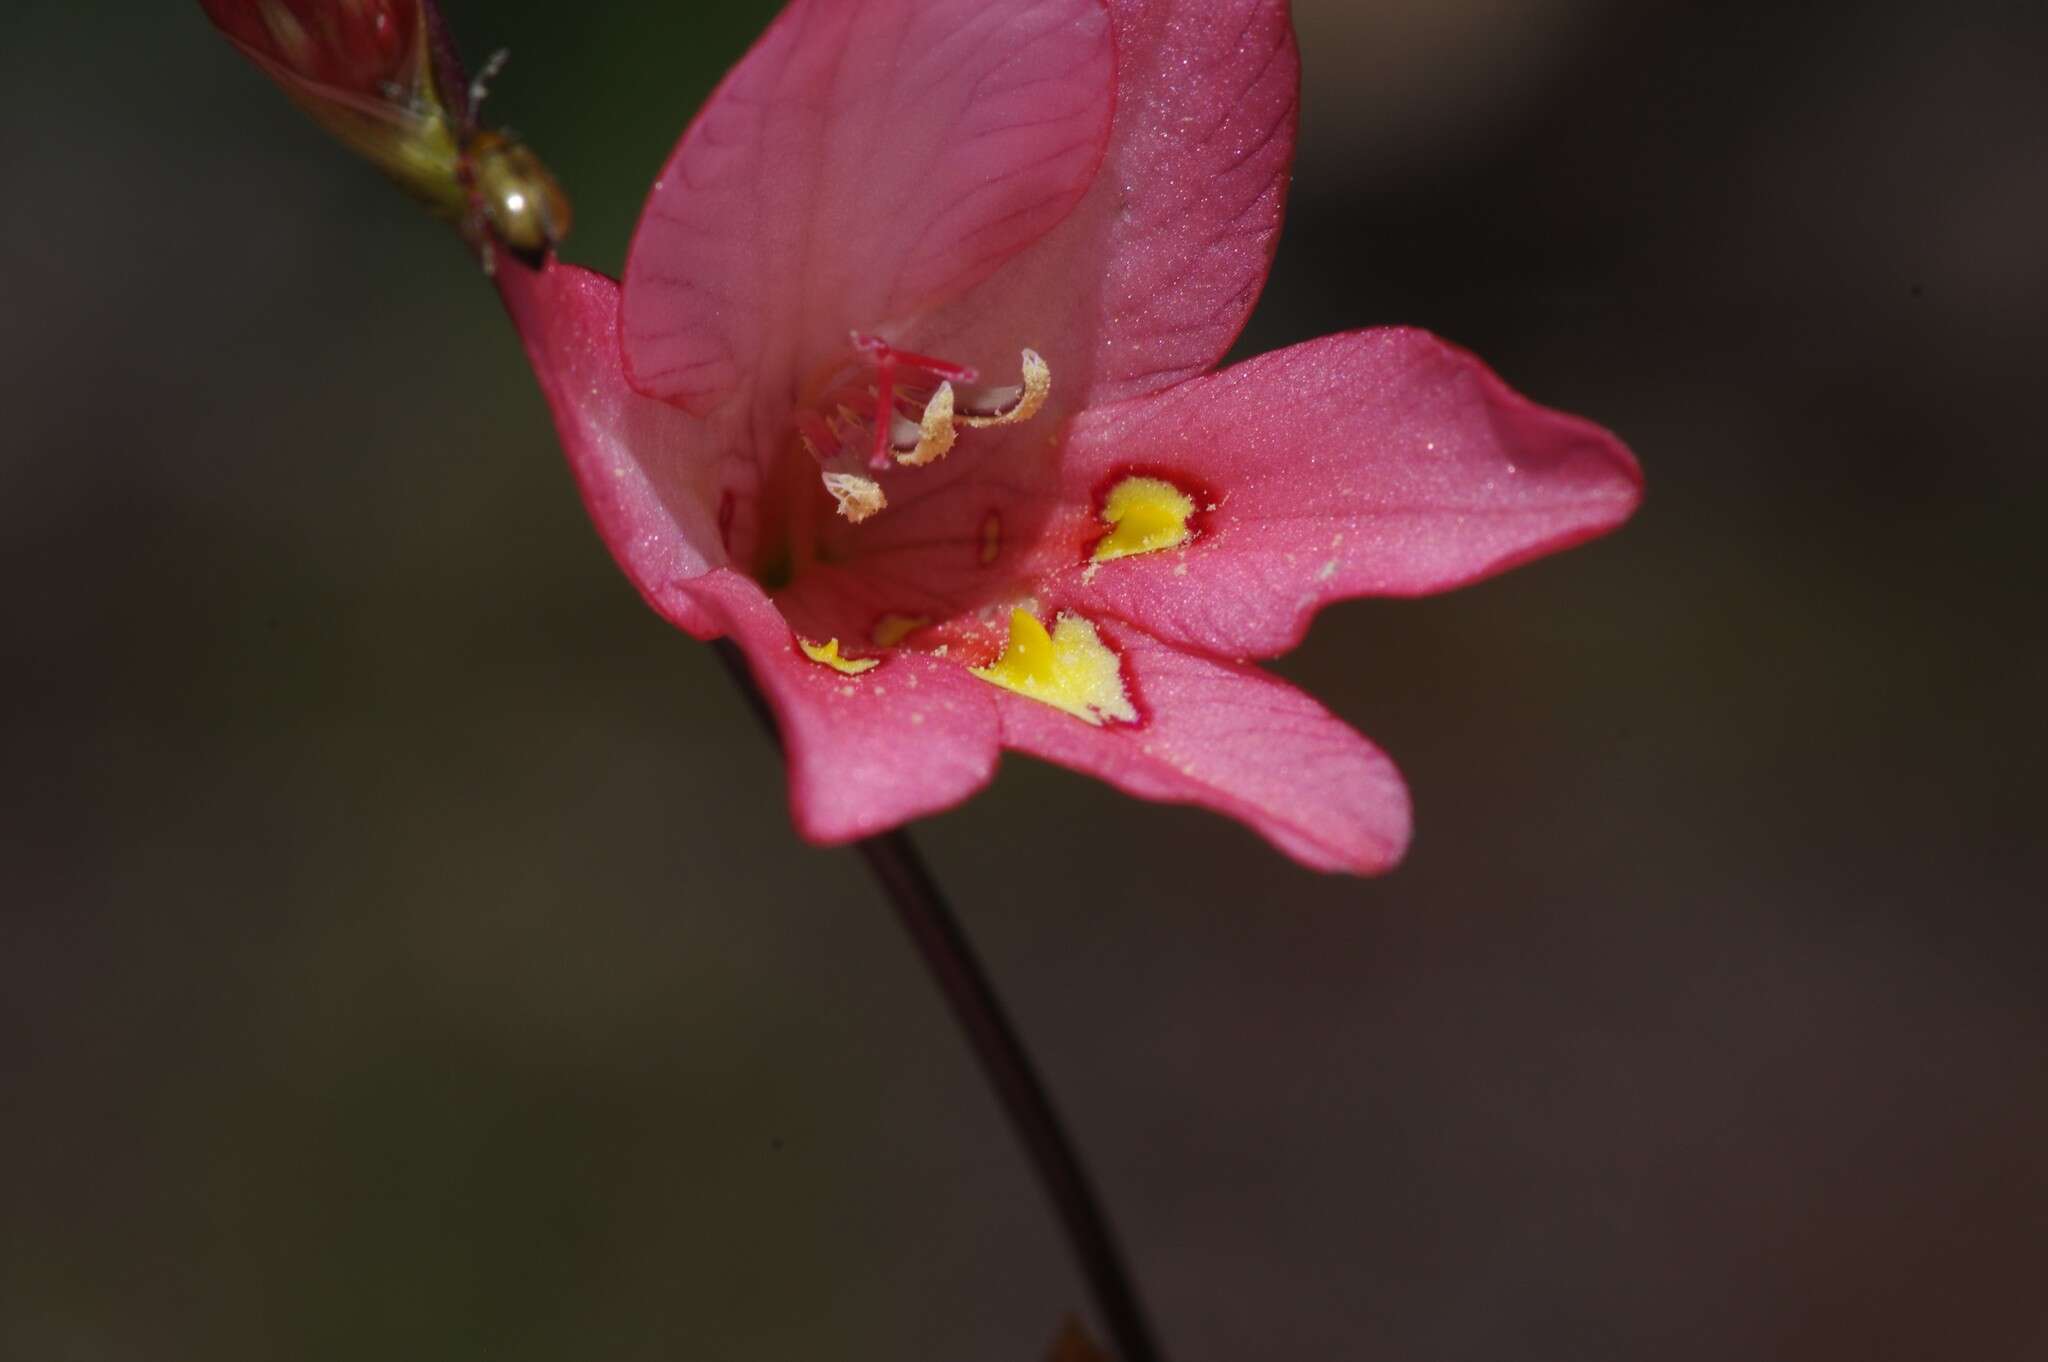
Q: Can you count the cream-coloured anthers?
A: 3